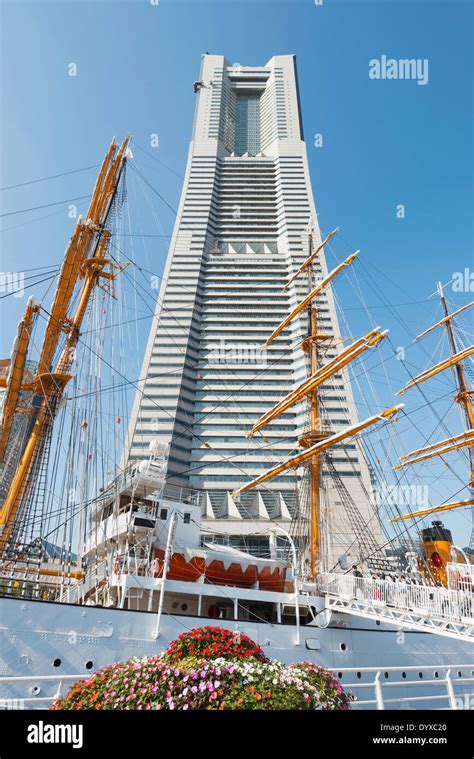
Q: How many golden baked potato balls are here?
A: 0